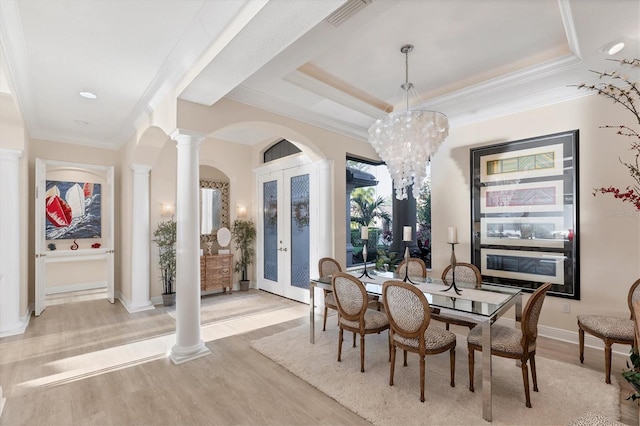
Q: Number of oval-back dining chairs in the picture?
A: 7